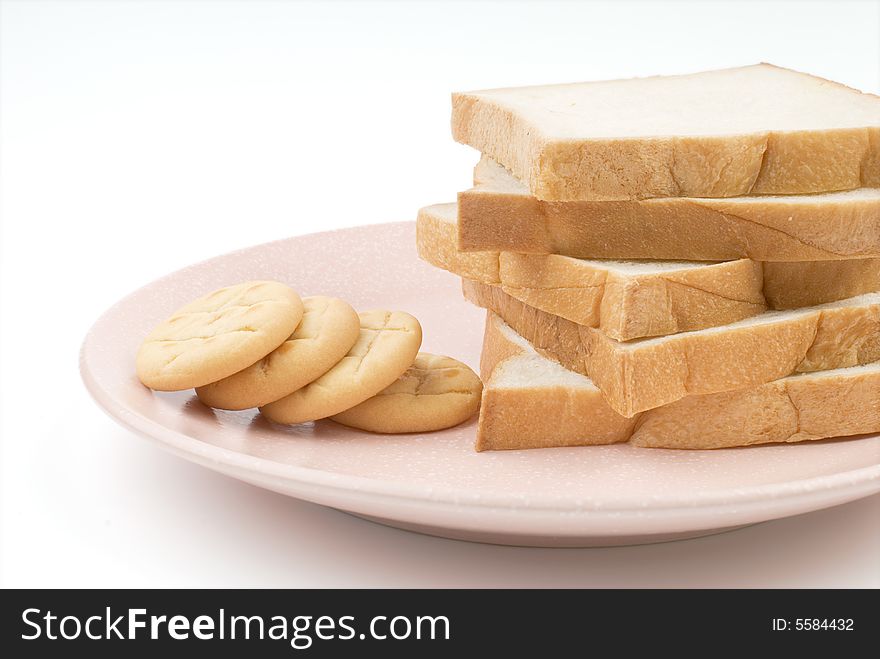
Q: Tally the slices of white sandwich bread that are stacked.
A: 5